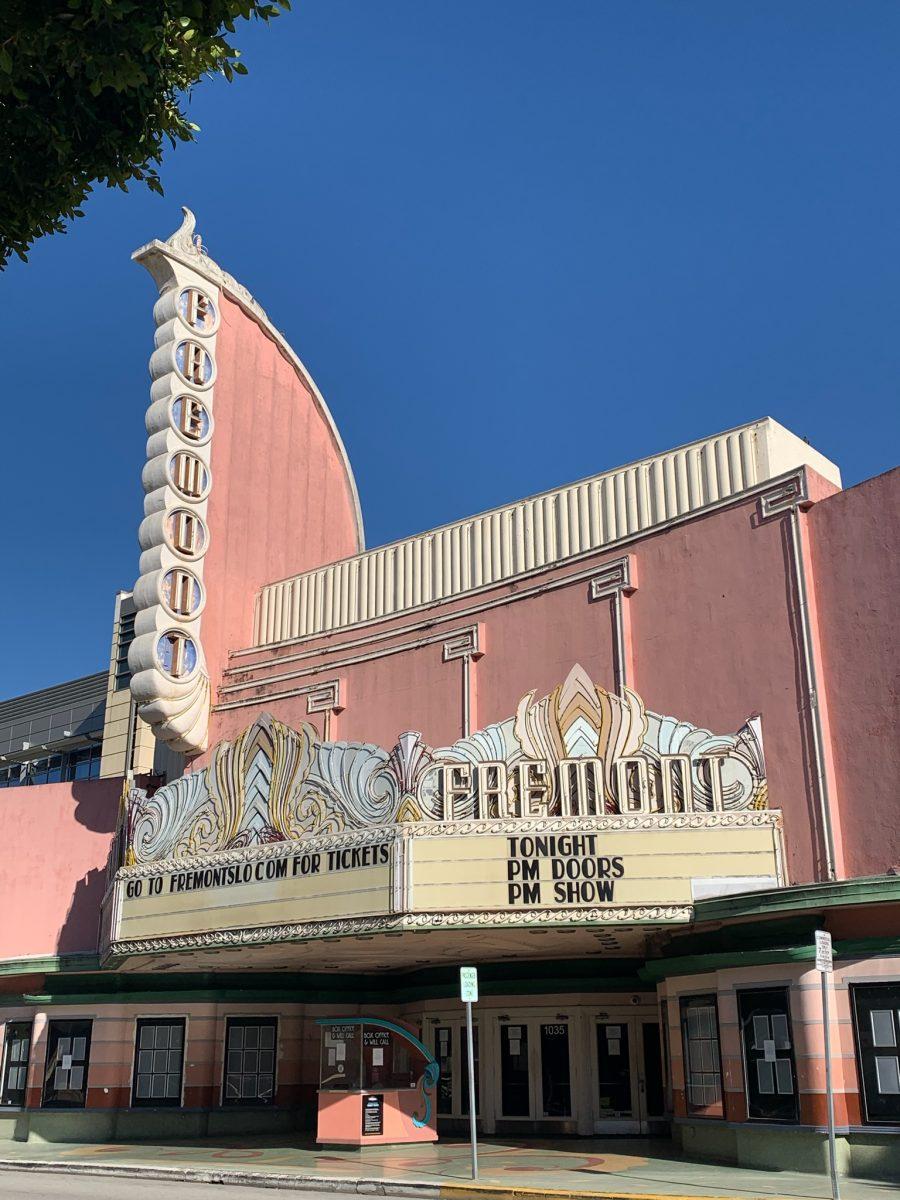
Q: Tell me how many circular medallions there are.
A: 7